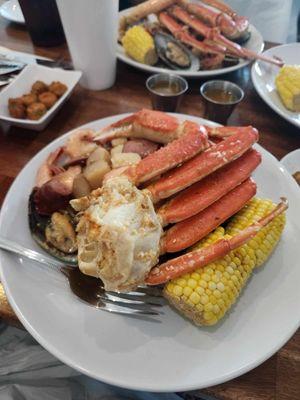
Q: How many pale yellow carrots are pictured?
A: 0